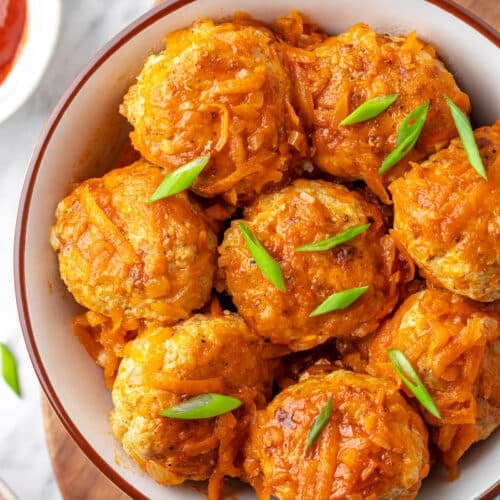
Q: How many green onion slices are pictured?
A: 11